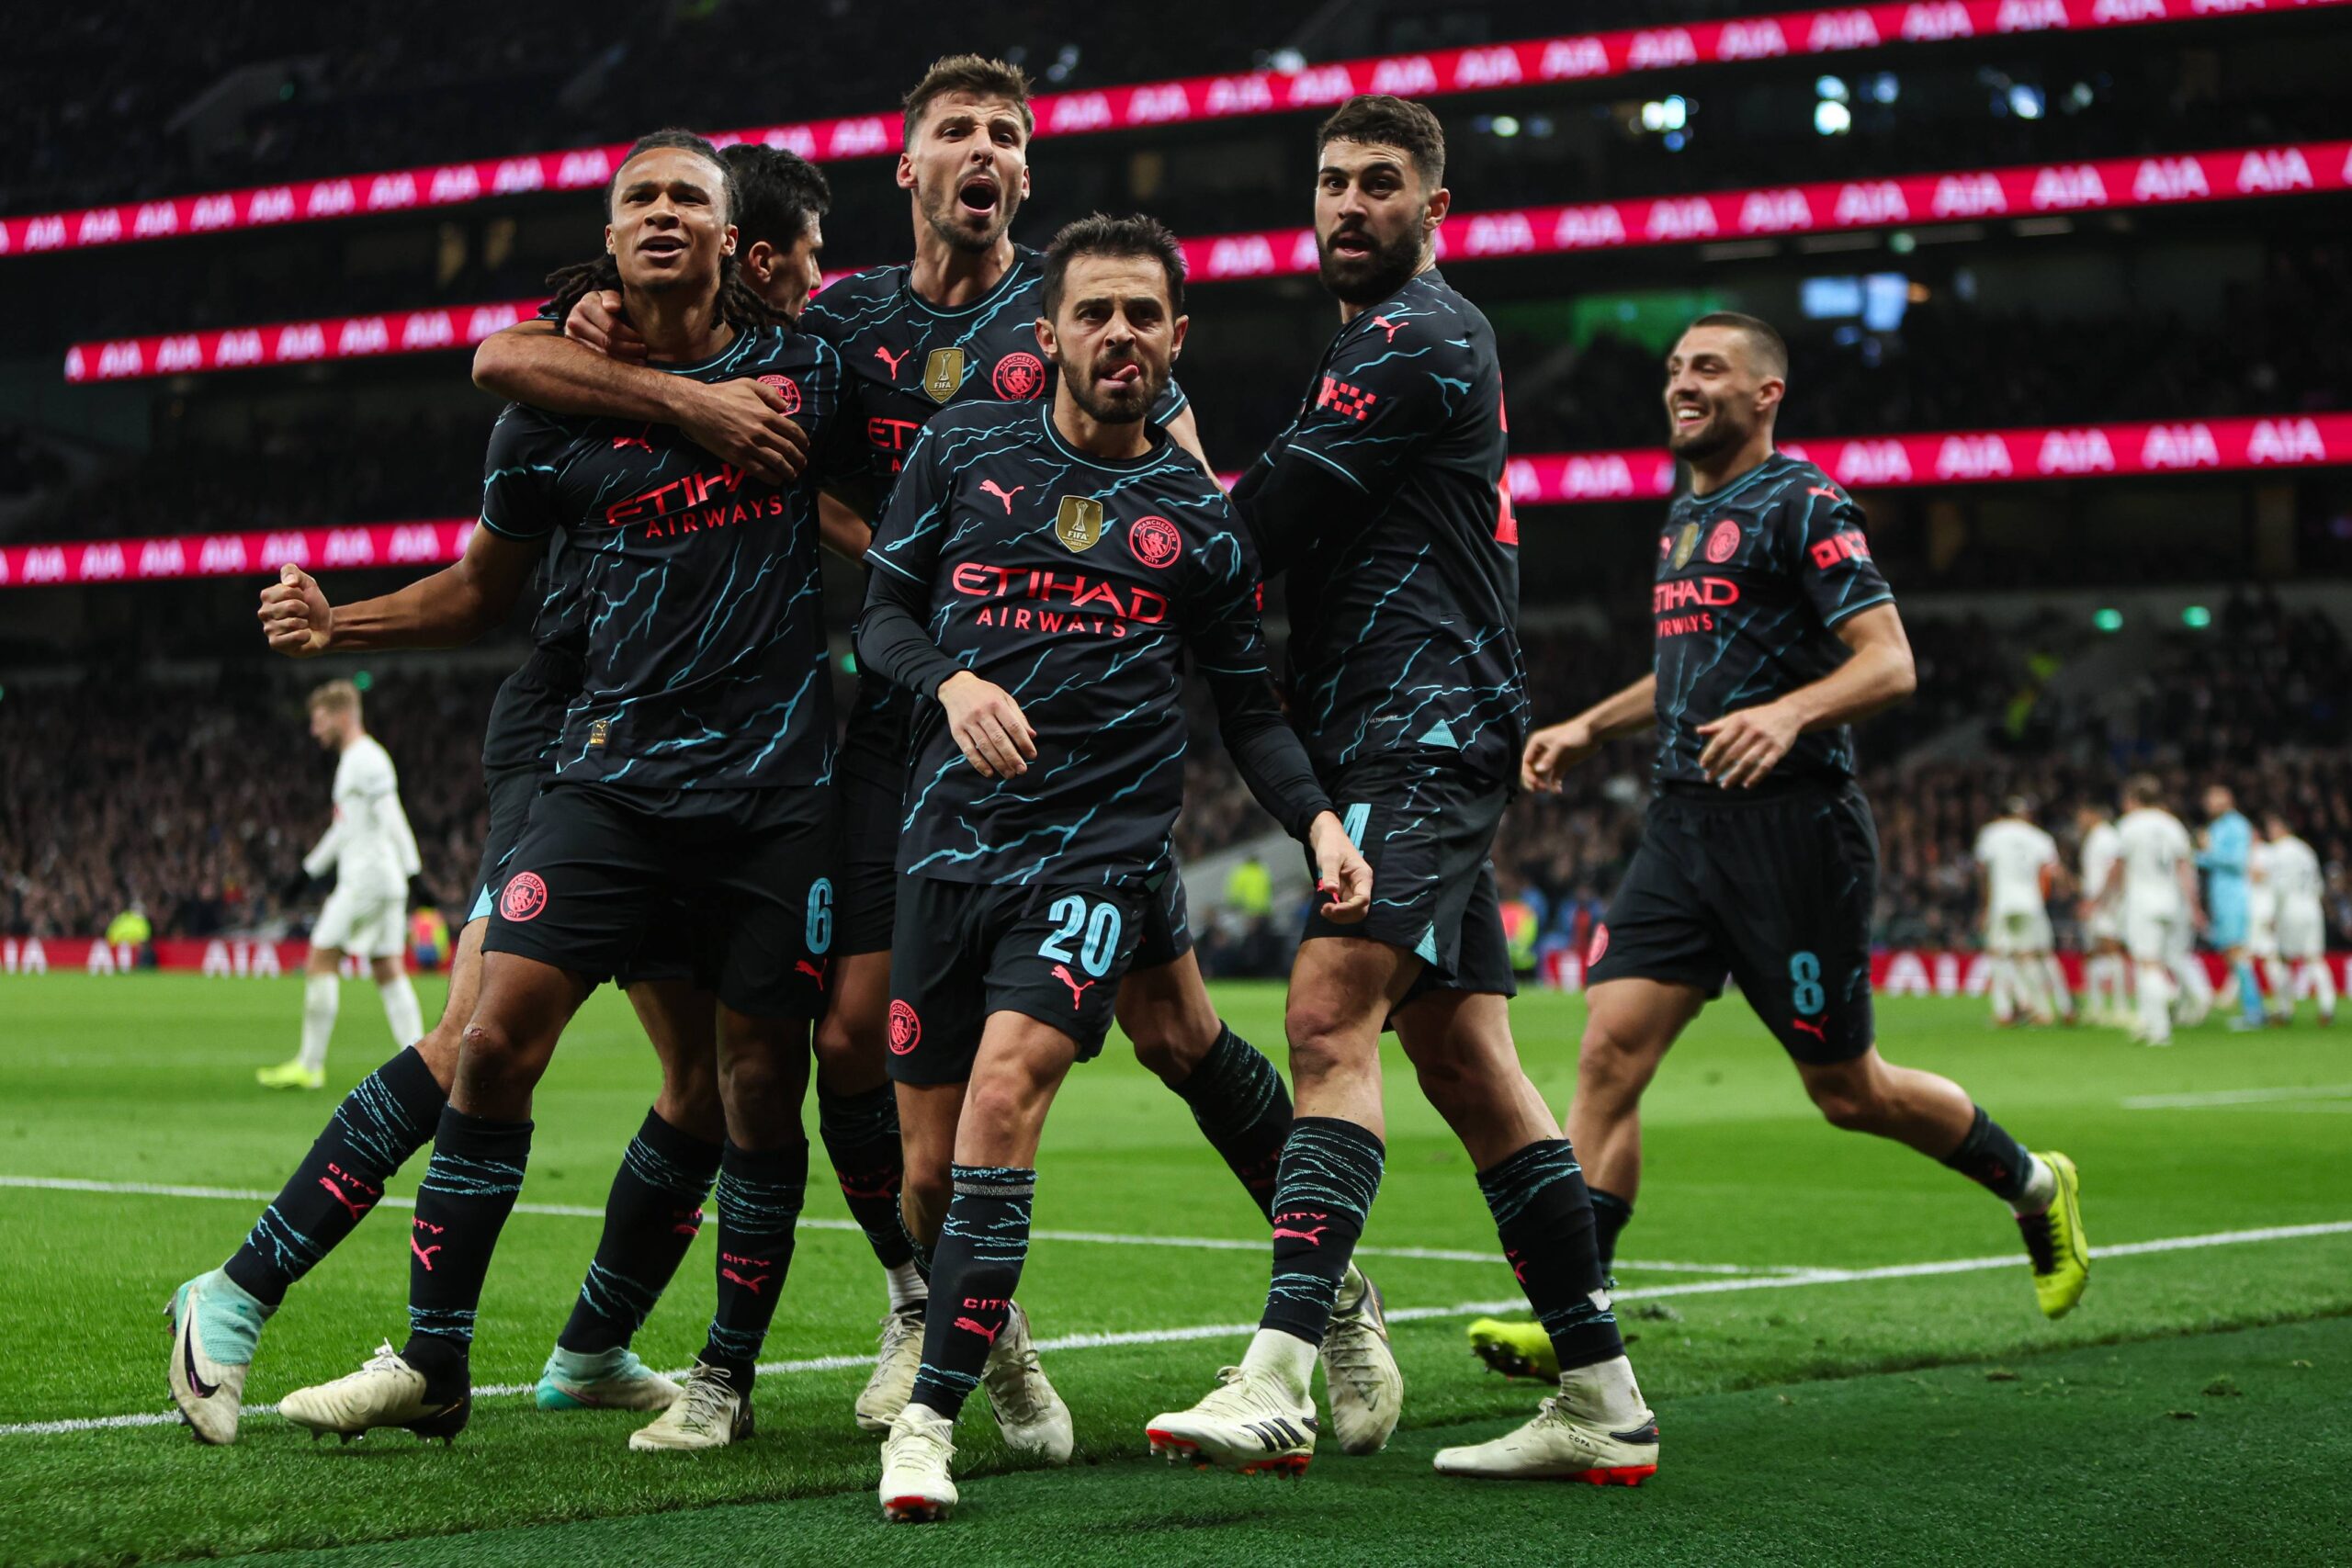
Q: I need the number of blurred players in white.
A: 6